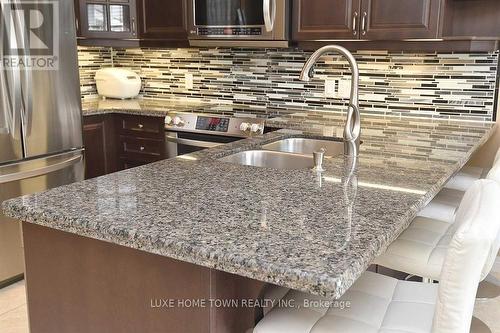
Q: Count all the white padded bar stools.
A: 4